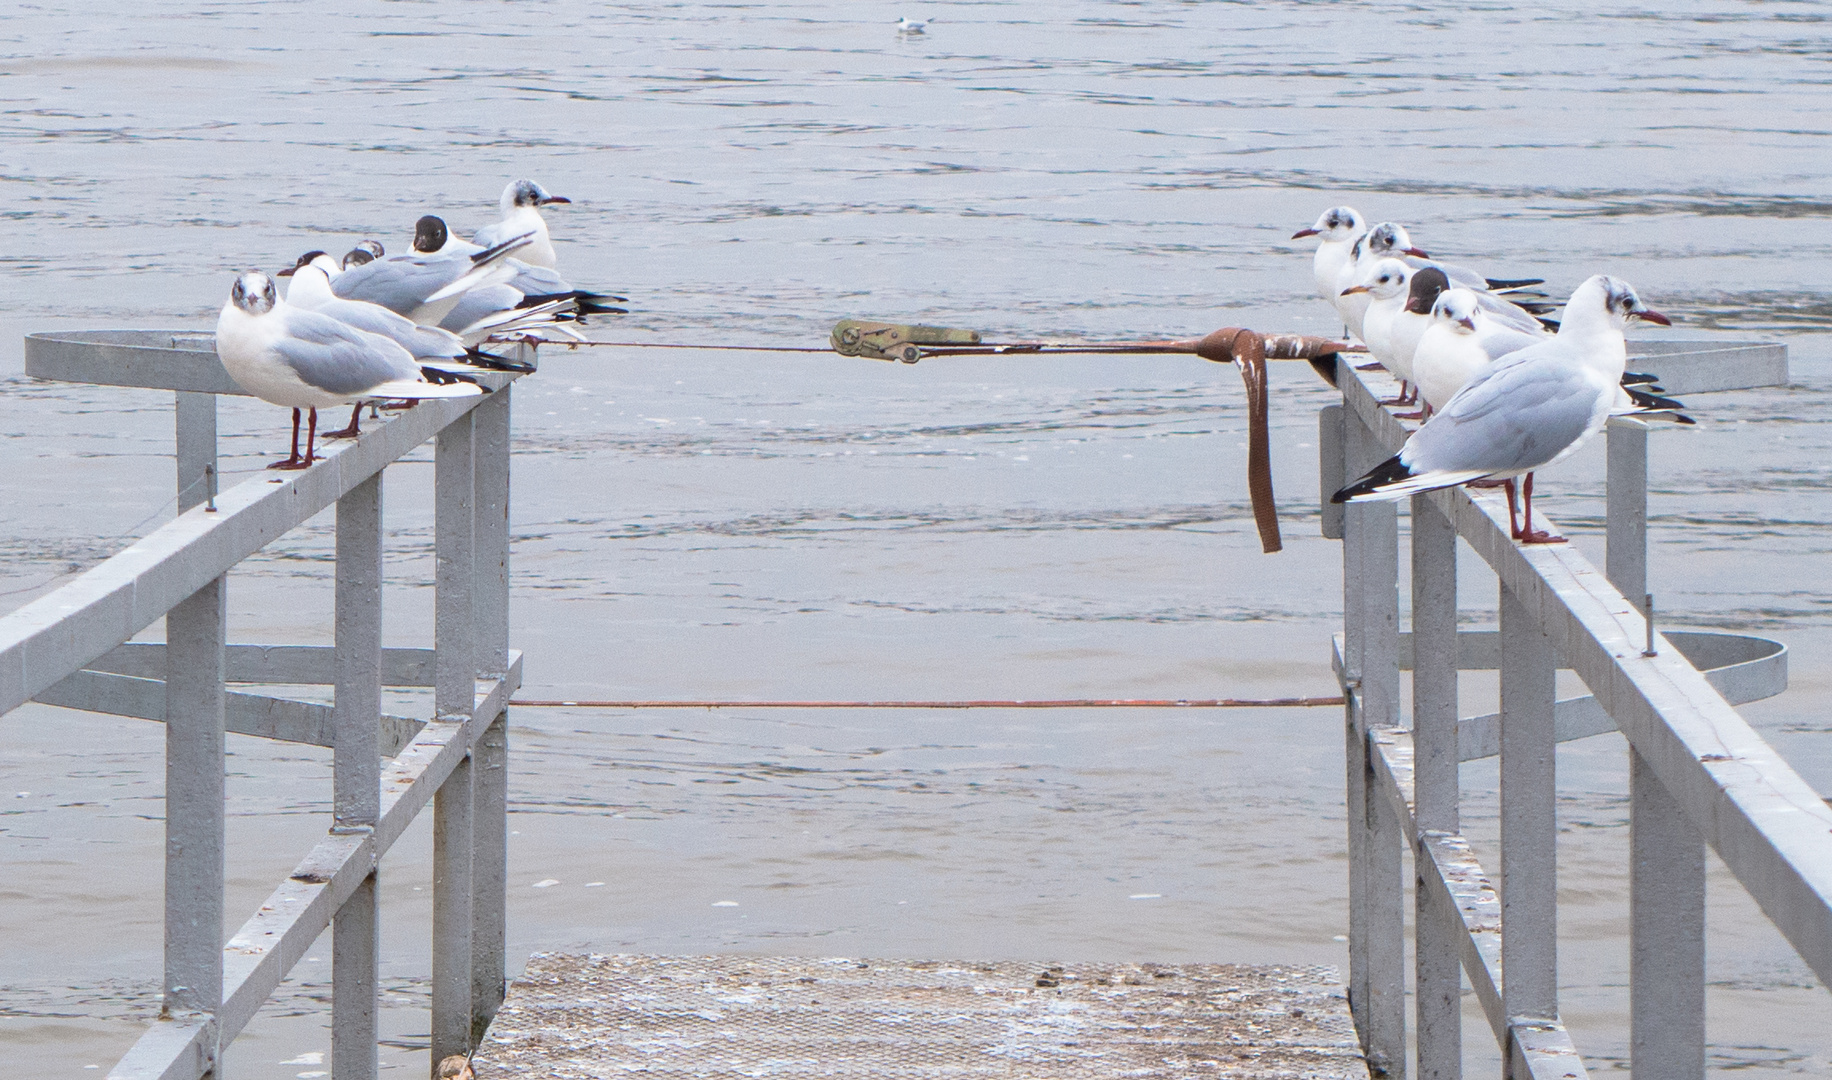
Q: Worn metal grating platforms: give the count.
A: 1